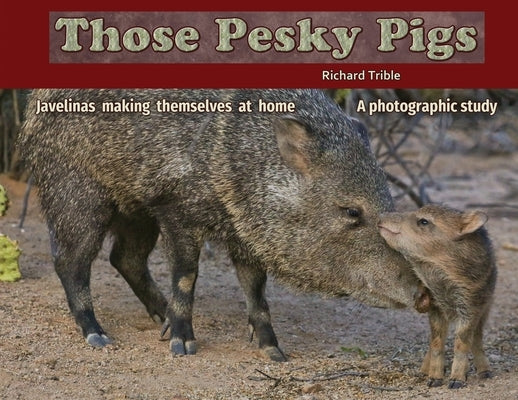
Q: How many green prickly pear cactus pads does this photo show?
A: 2